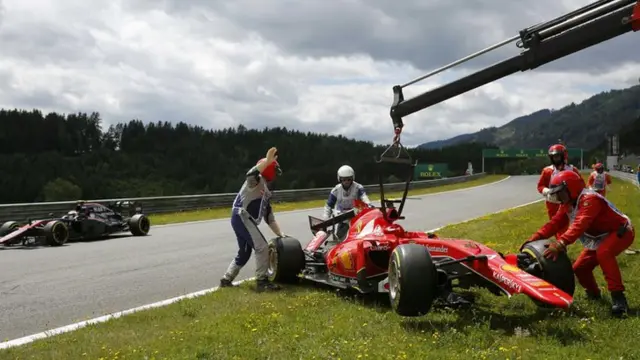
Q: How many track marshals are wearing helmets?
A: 5